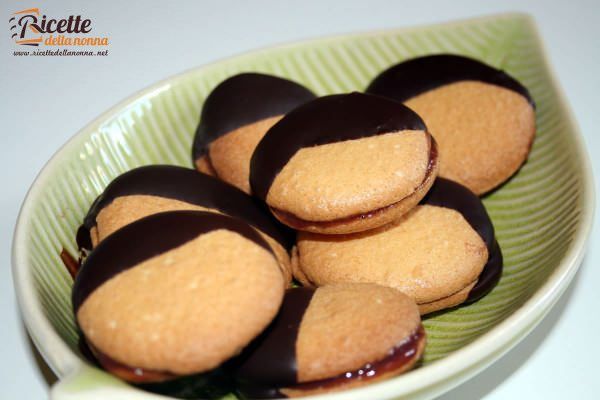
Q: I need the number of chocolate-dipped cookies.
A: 7